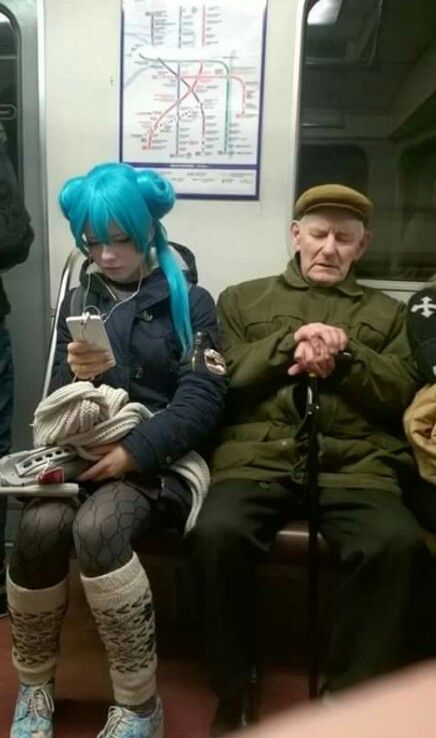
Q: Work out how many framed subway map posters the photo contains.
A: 1